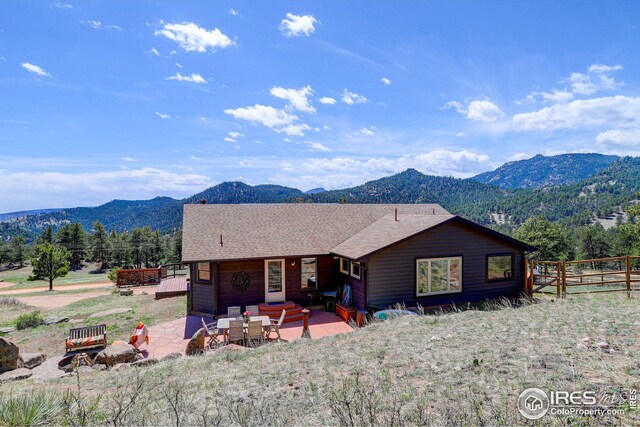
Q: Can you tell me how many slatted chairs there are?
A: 6